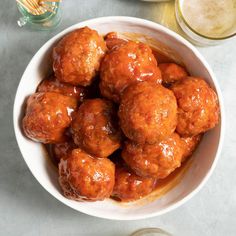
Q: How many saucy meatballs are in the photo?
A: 14